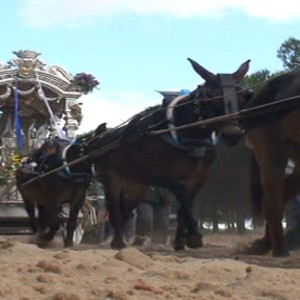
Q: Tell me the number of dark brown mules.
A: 3